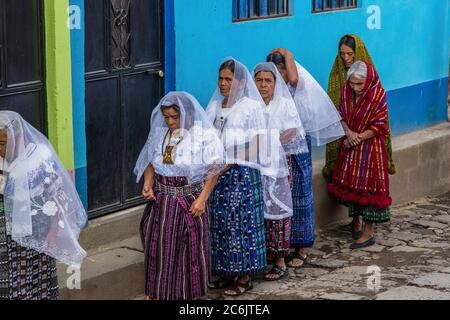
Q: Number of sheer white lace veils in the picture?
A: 5